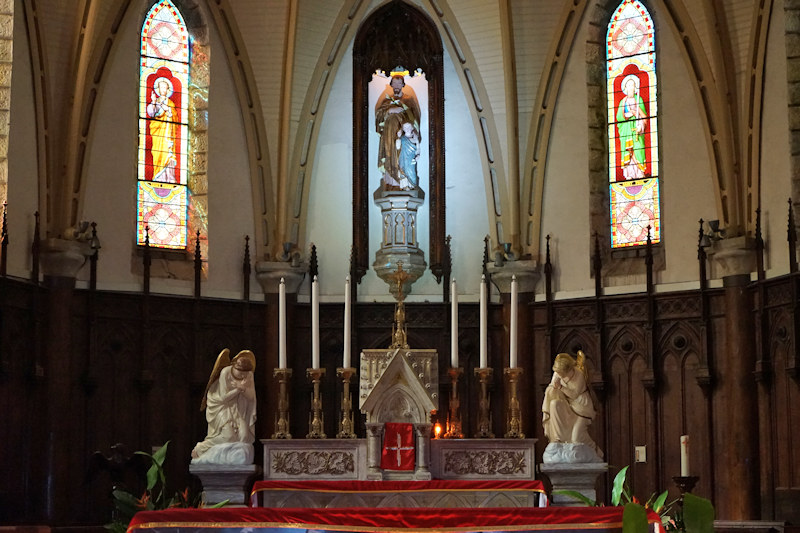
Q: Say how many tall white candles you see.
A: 6